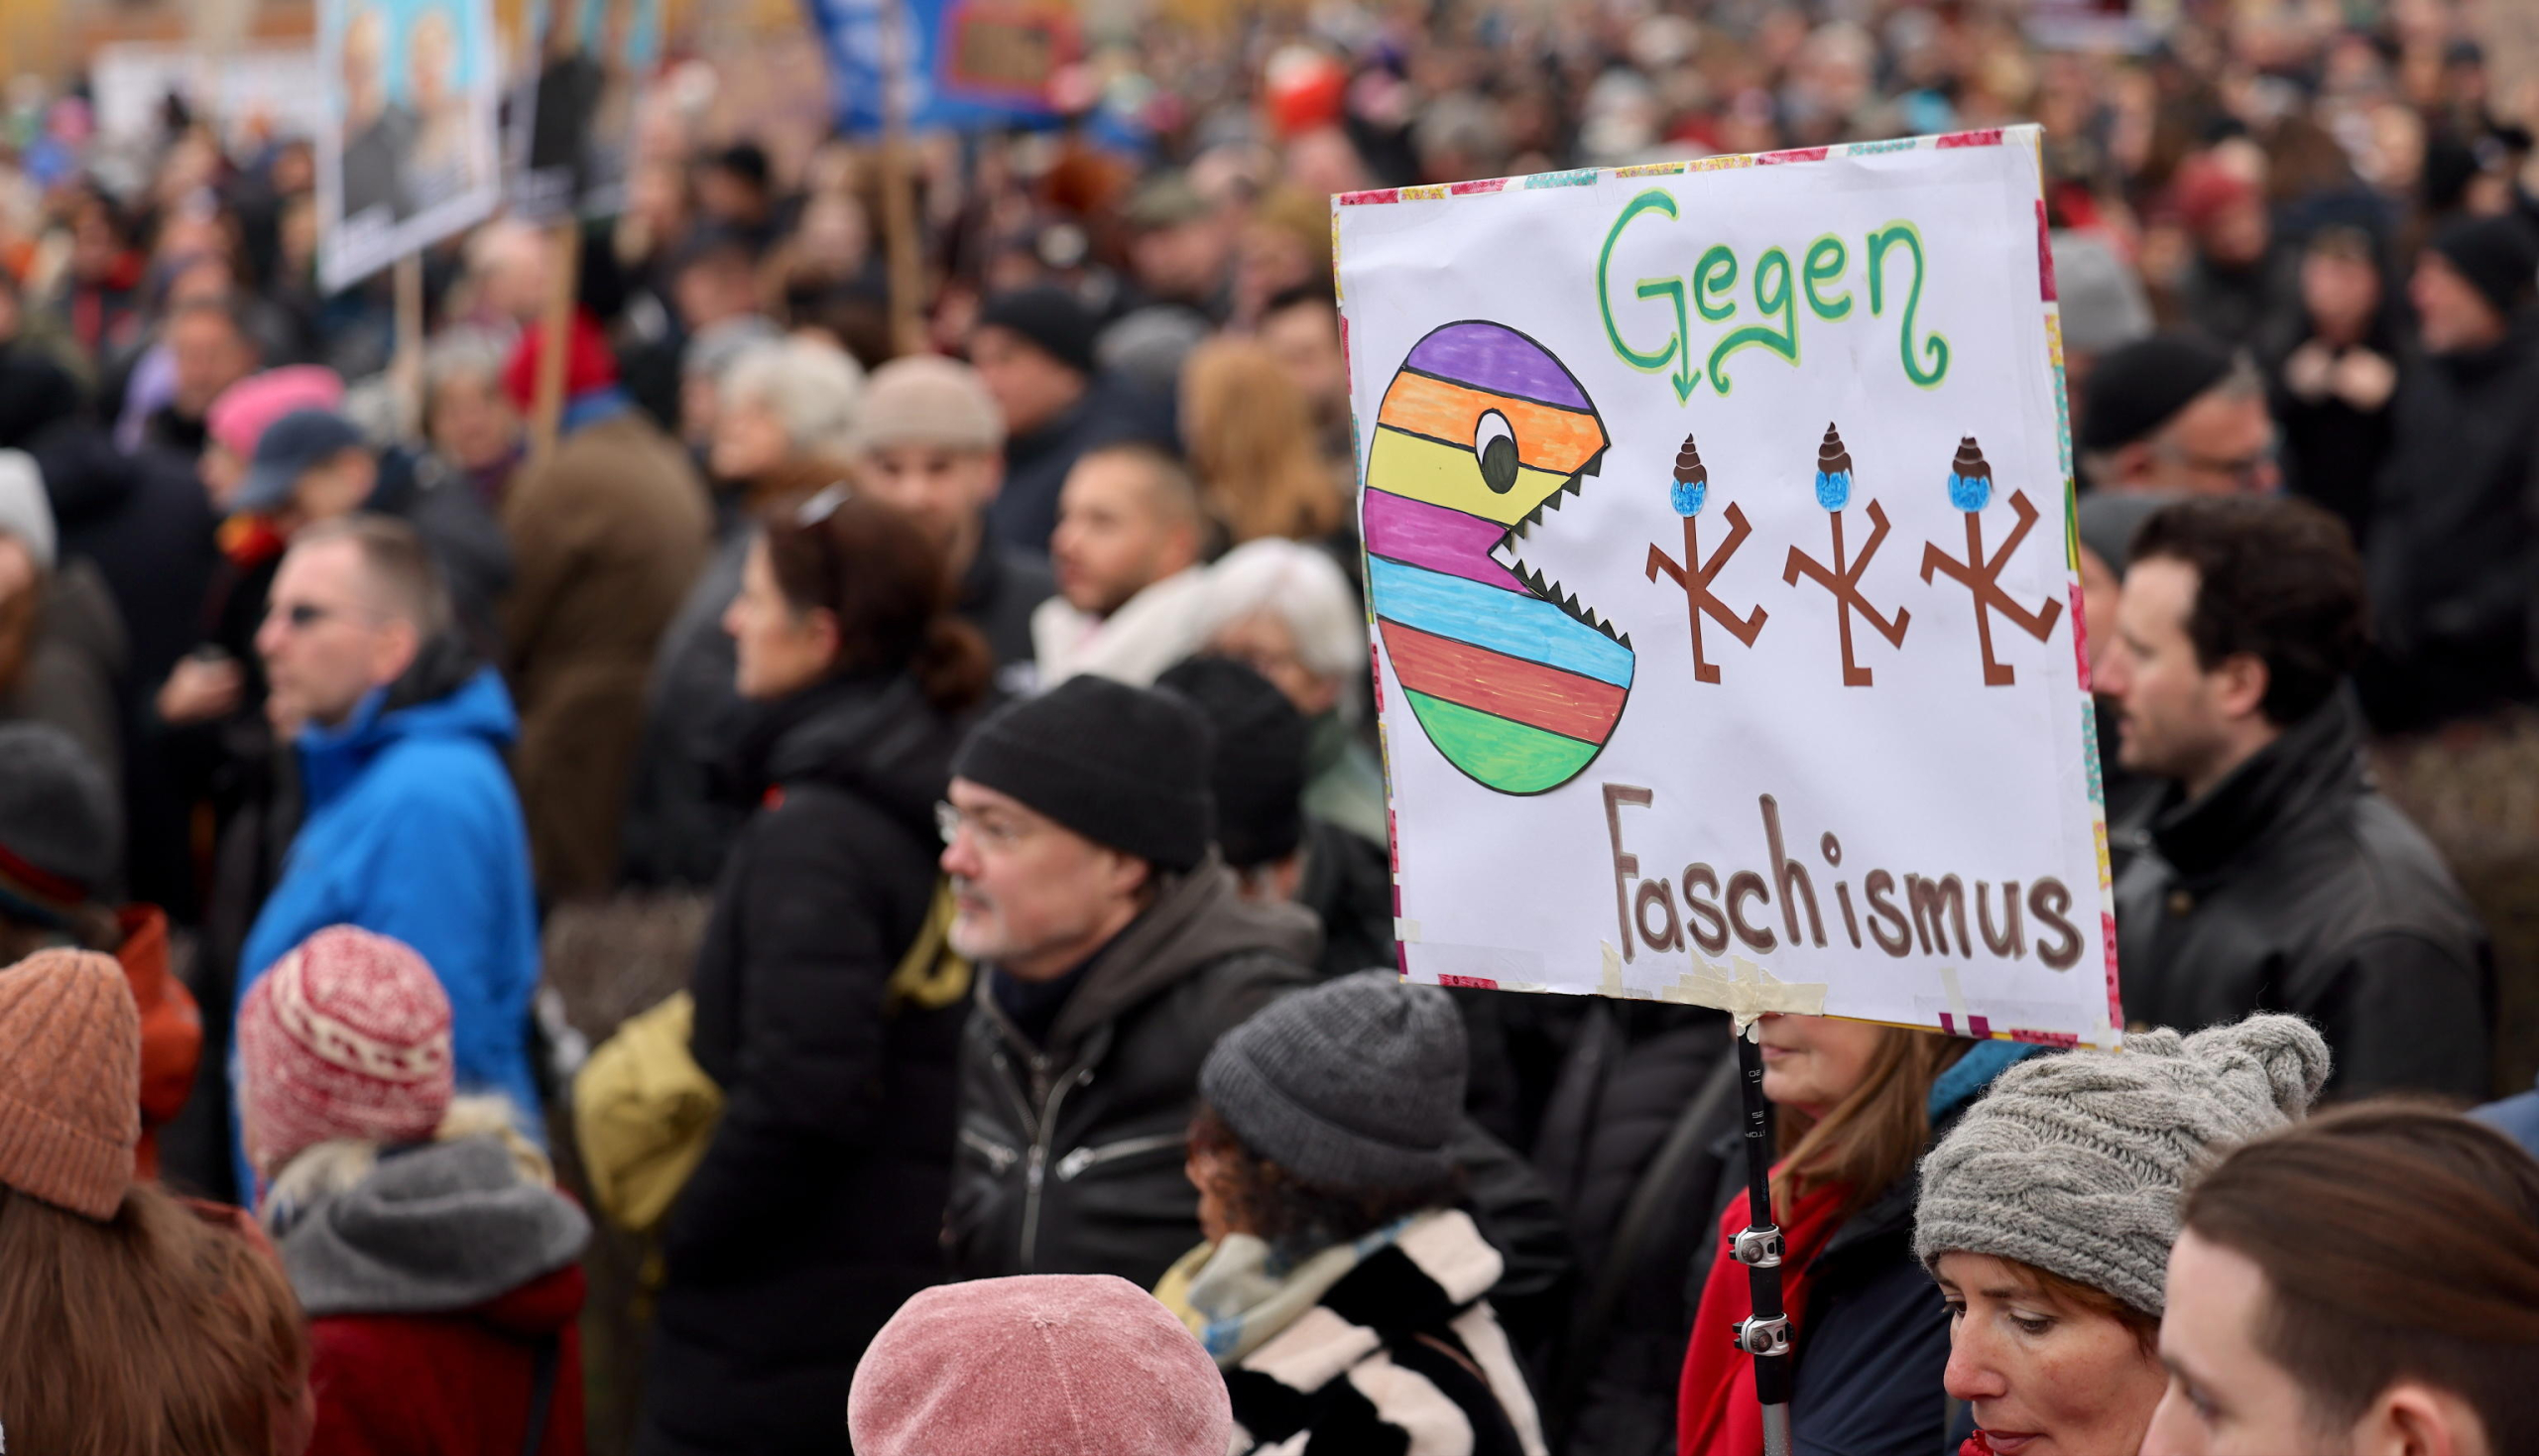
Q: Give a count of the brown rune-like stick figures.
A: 3